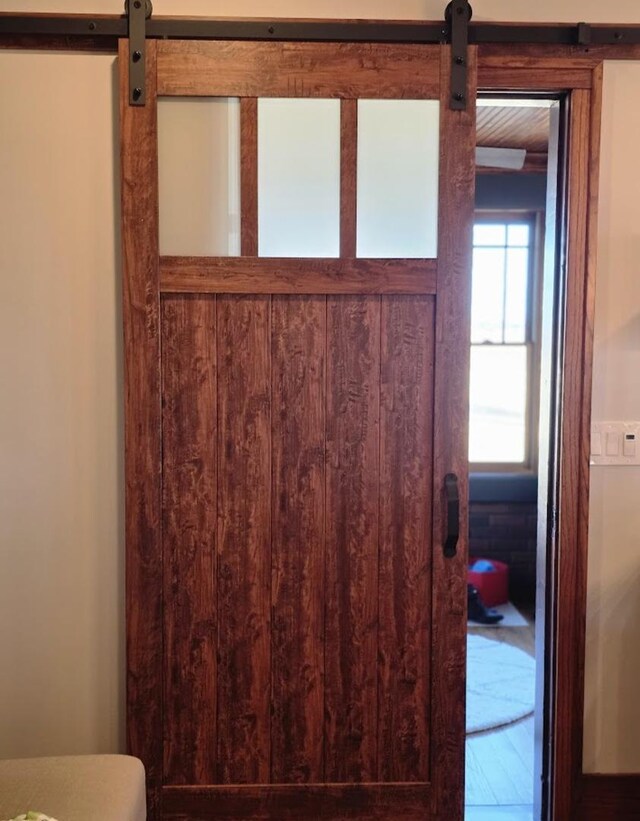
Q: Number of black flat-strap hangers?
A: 2